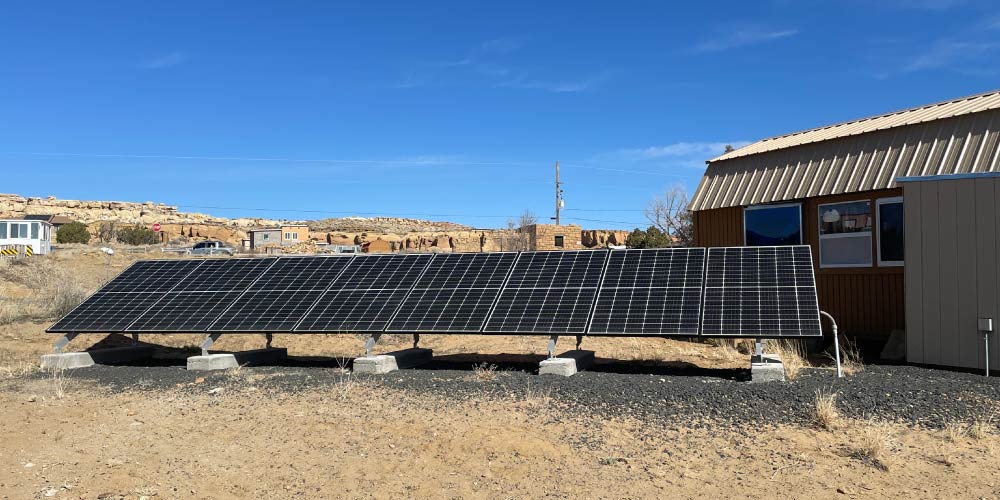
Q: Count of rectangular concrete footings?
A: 5